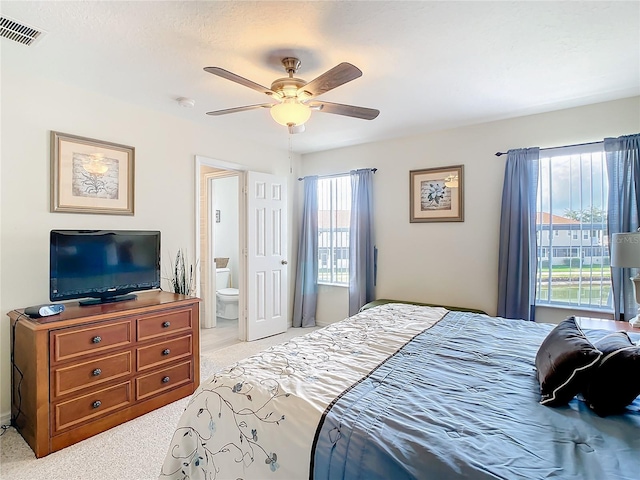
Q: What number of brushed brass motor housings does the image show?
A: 1